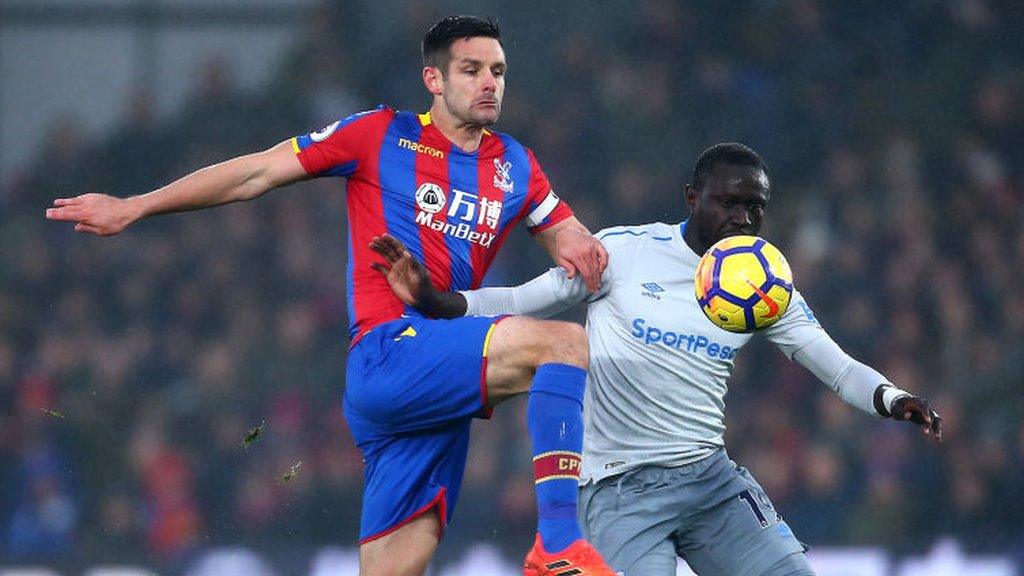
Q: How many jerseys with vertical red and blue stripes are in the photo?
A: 1